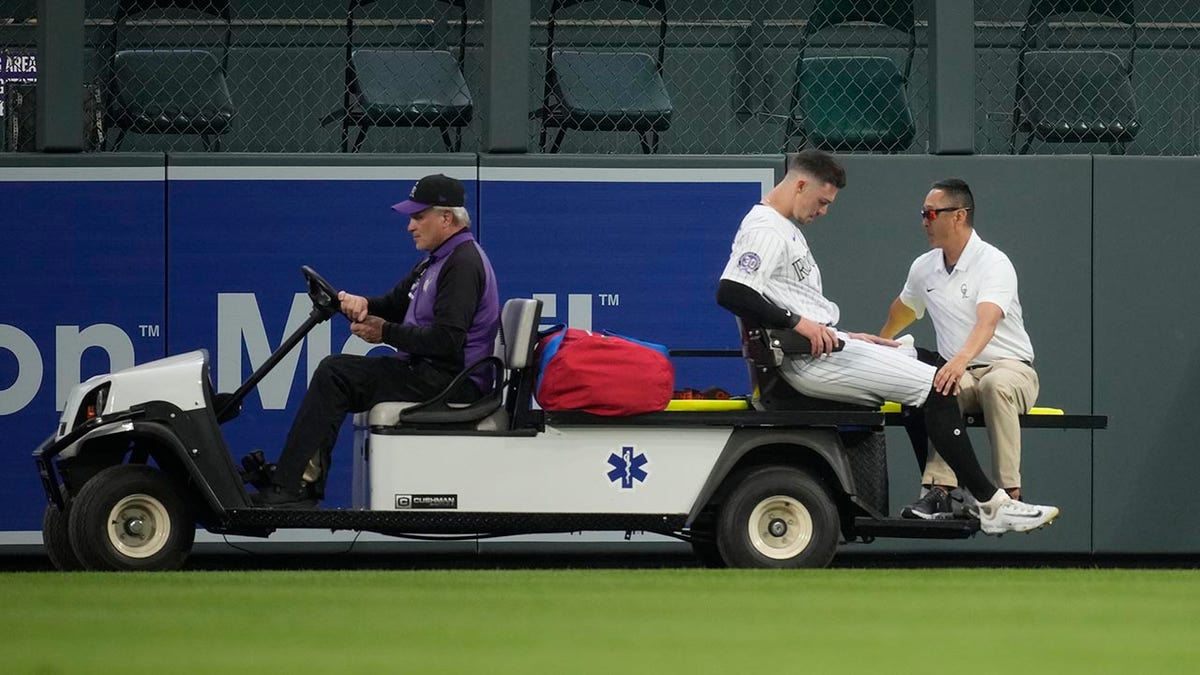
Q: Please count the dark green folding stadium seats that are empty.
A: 5